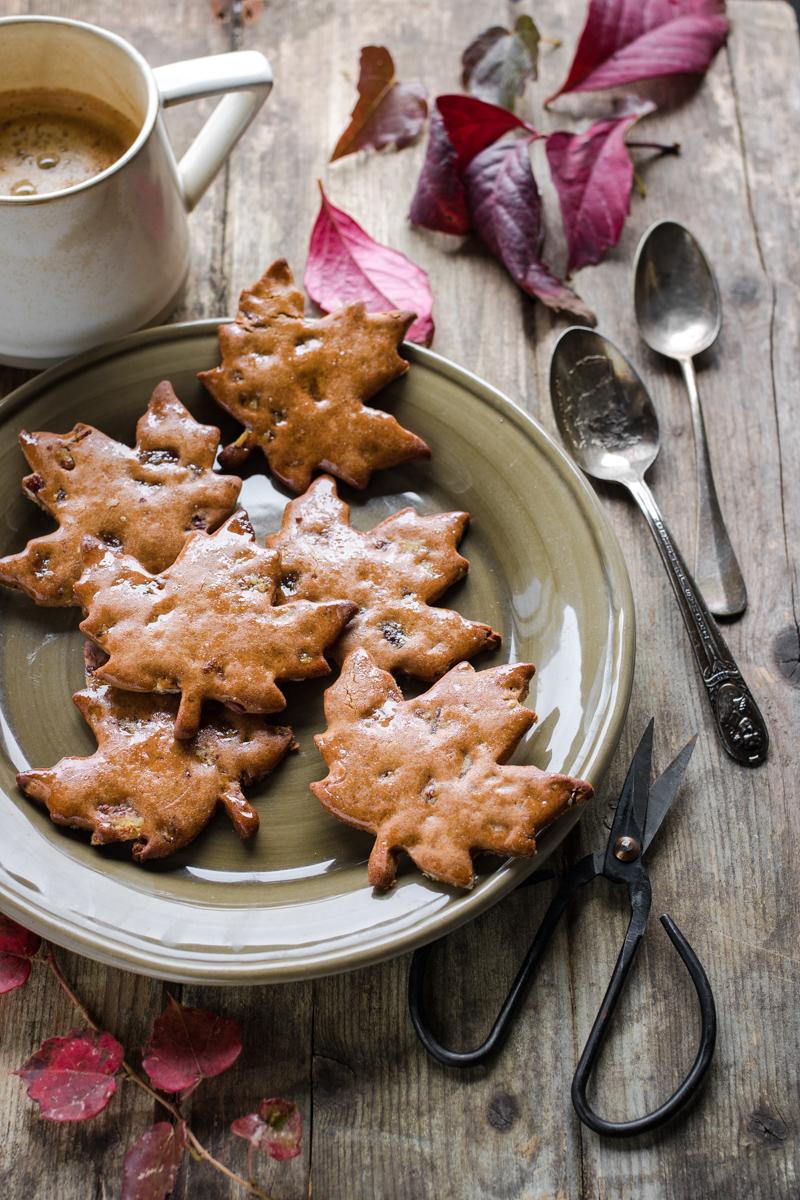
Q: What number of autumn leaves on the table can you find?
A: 12